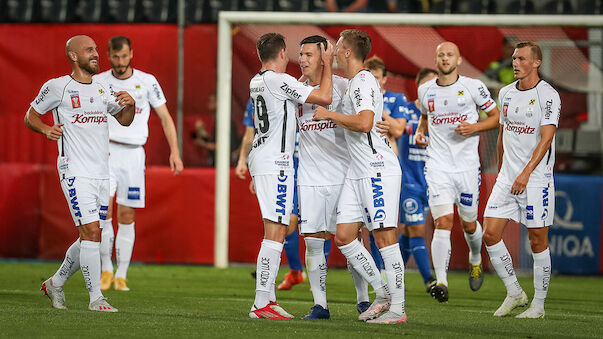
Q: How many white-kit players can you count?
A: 7